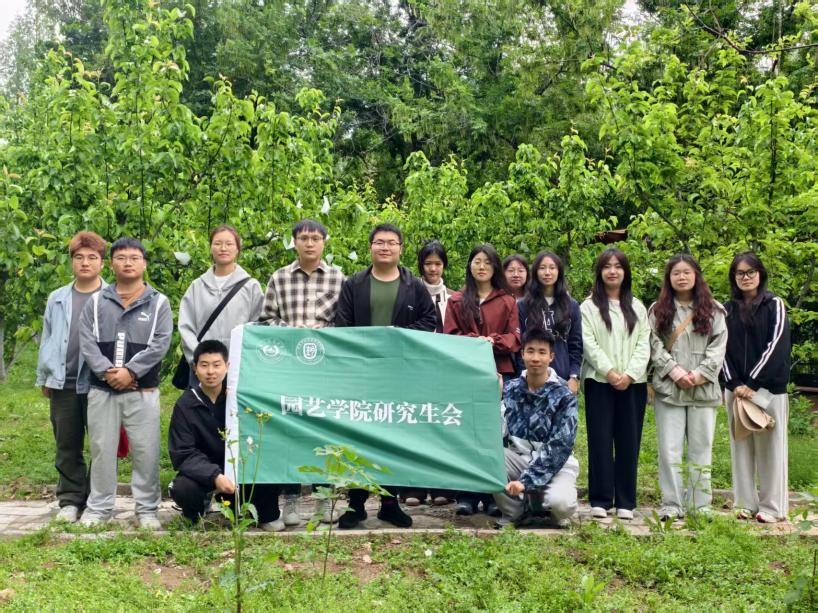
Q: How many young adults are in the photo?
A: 14